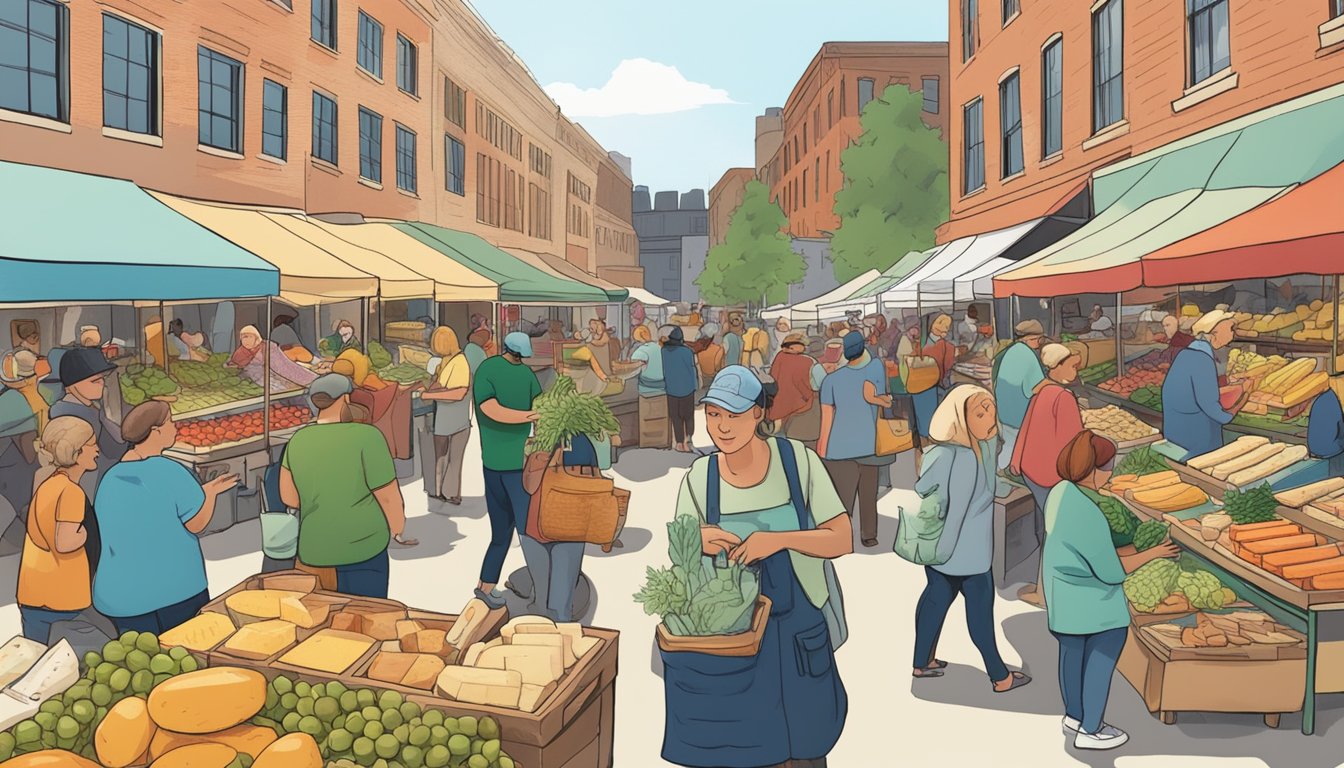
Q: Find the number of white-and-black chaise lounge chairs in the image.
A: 0